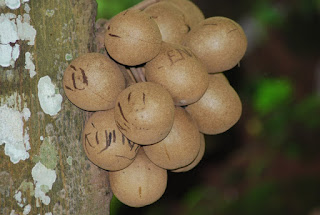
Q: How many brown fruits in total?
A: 12